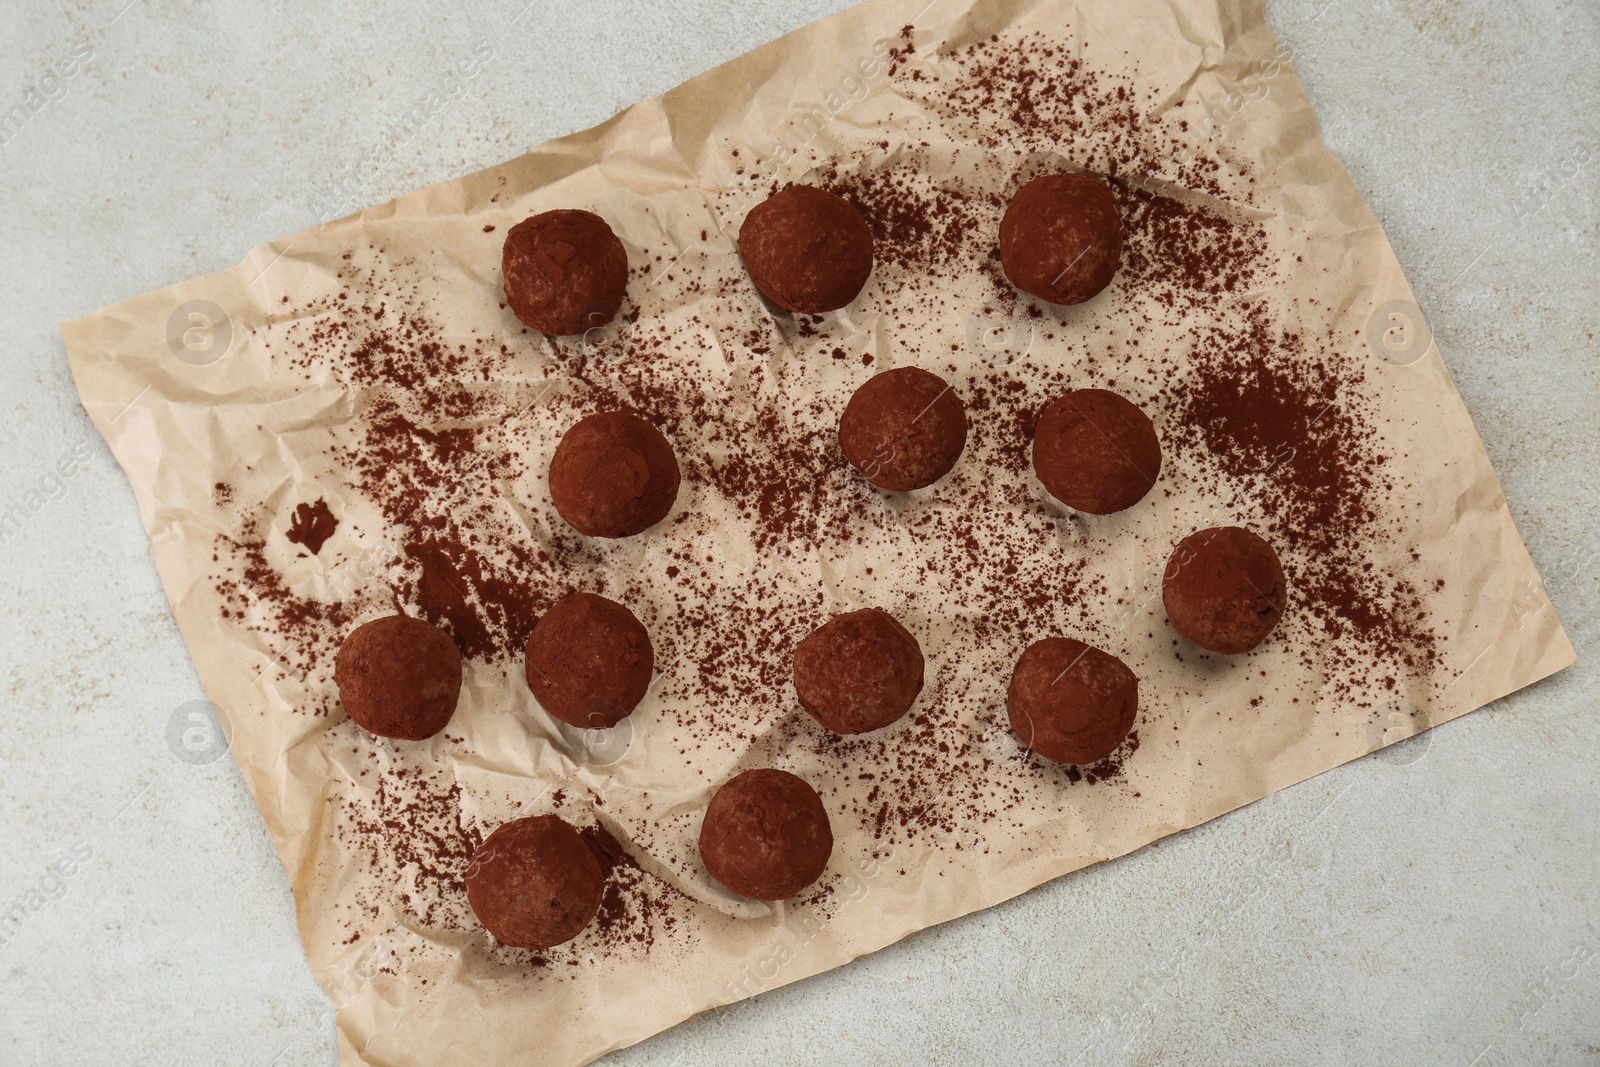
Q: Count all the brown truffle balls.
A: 13